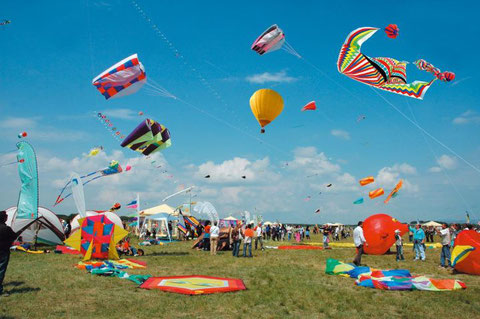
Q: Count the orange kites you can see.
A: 3